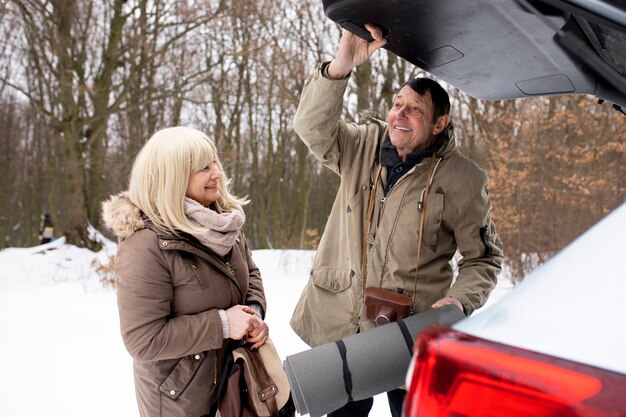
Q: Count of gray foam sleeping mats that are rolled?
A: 1